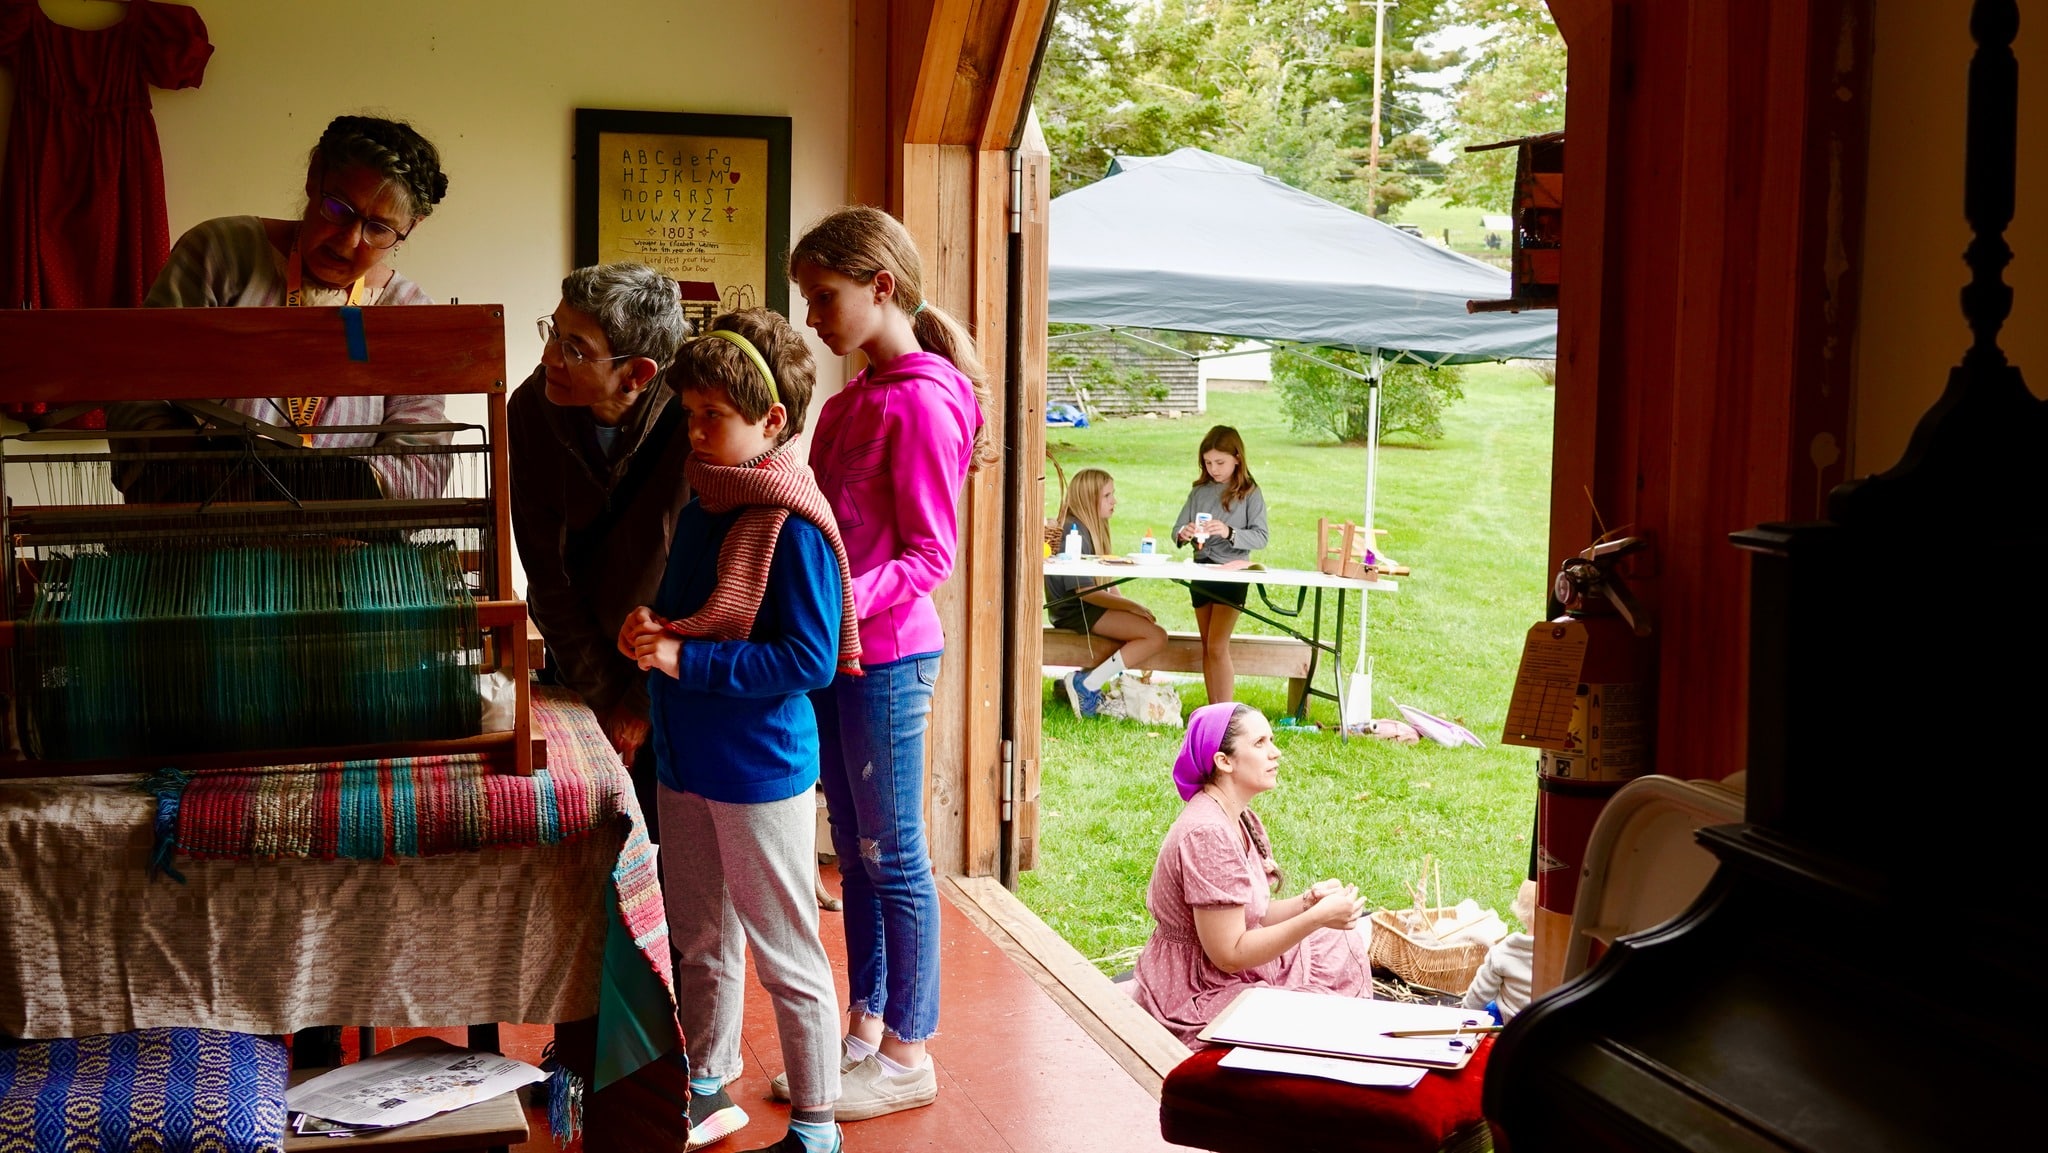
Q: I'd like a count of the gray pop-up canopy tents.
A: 1